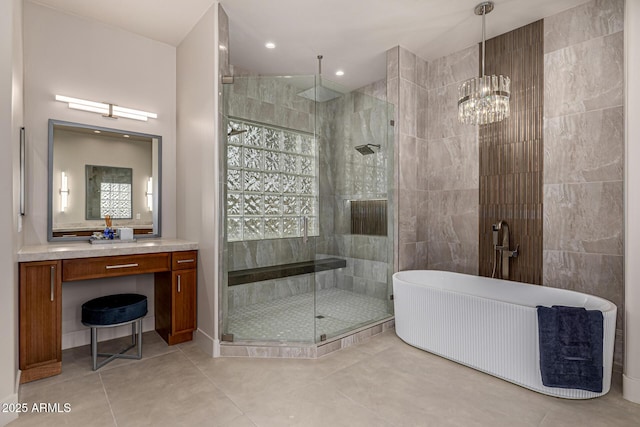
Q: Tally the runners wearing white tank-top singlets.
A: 0